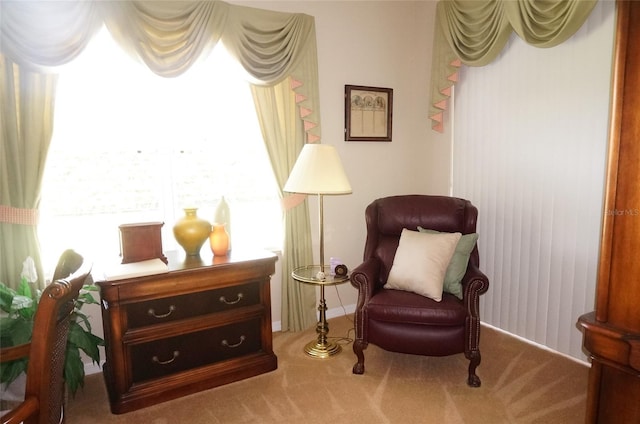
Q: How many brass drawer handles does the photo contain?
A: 4